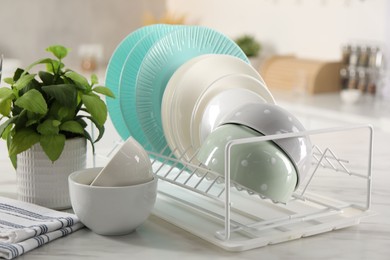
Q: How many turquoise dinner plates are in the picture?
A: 3